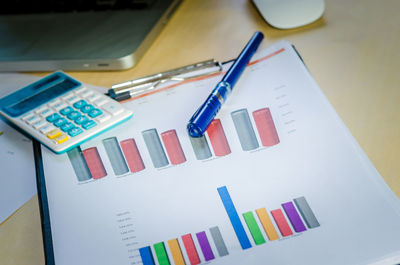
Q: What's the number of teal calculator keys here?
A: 11